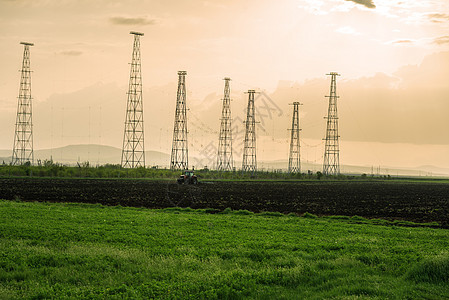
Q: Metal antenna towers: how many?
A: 7